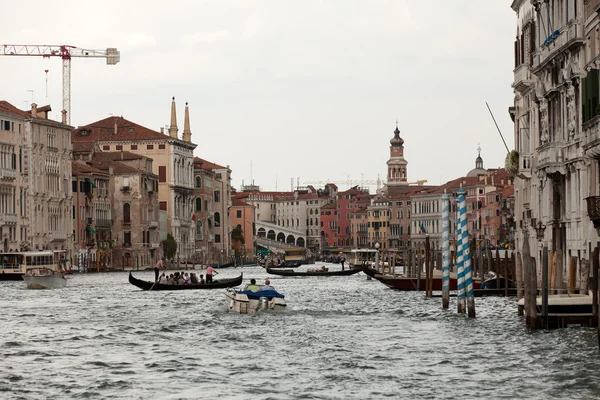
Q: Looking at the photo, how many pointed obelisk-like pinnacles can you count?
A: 2